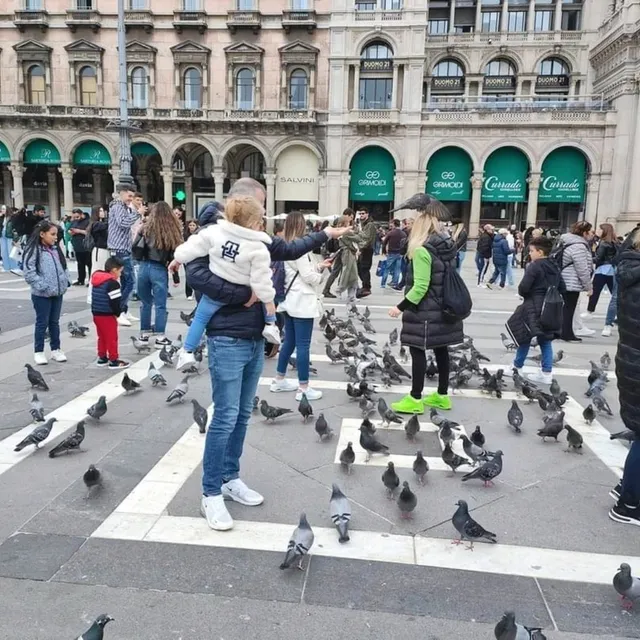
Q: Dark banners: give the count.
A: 4